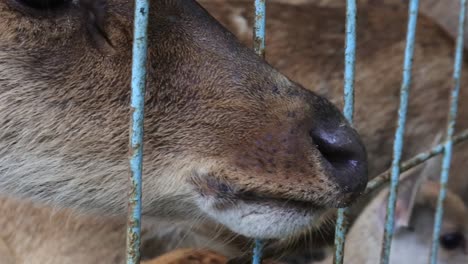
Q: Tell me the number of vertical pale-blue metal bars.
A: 5